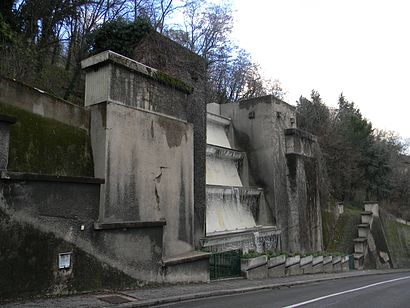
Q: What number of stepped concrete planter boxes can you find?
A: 8